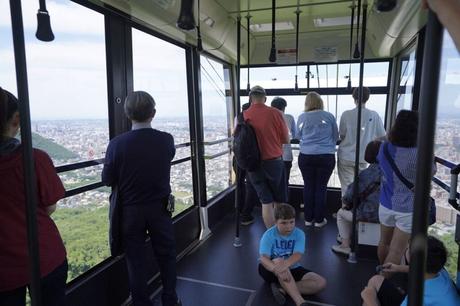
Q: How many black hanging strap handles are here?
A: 9